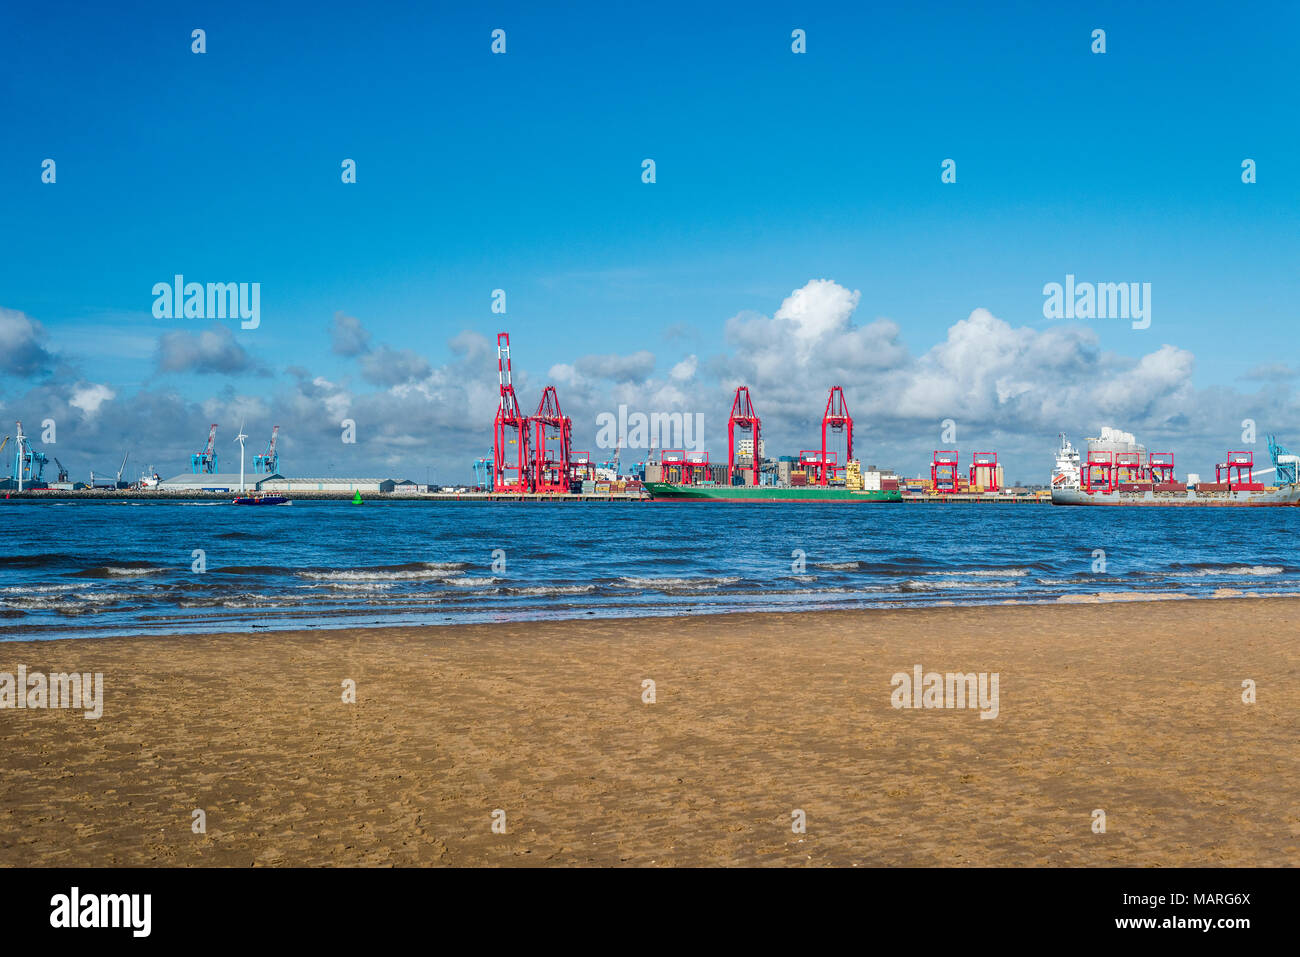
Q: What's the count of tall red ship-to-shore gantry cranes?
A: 4